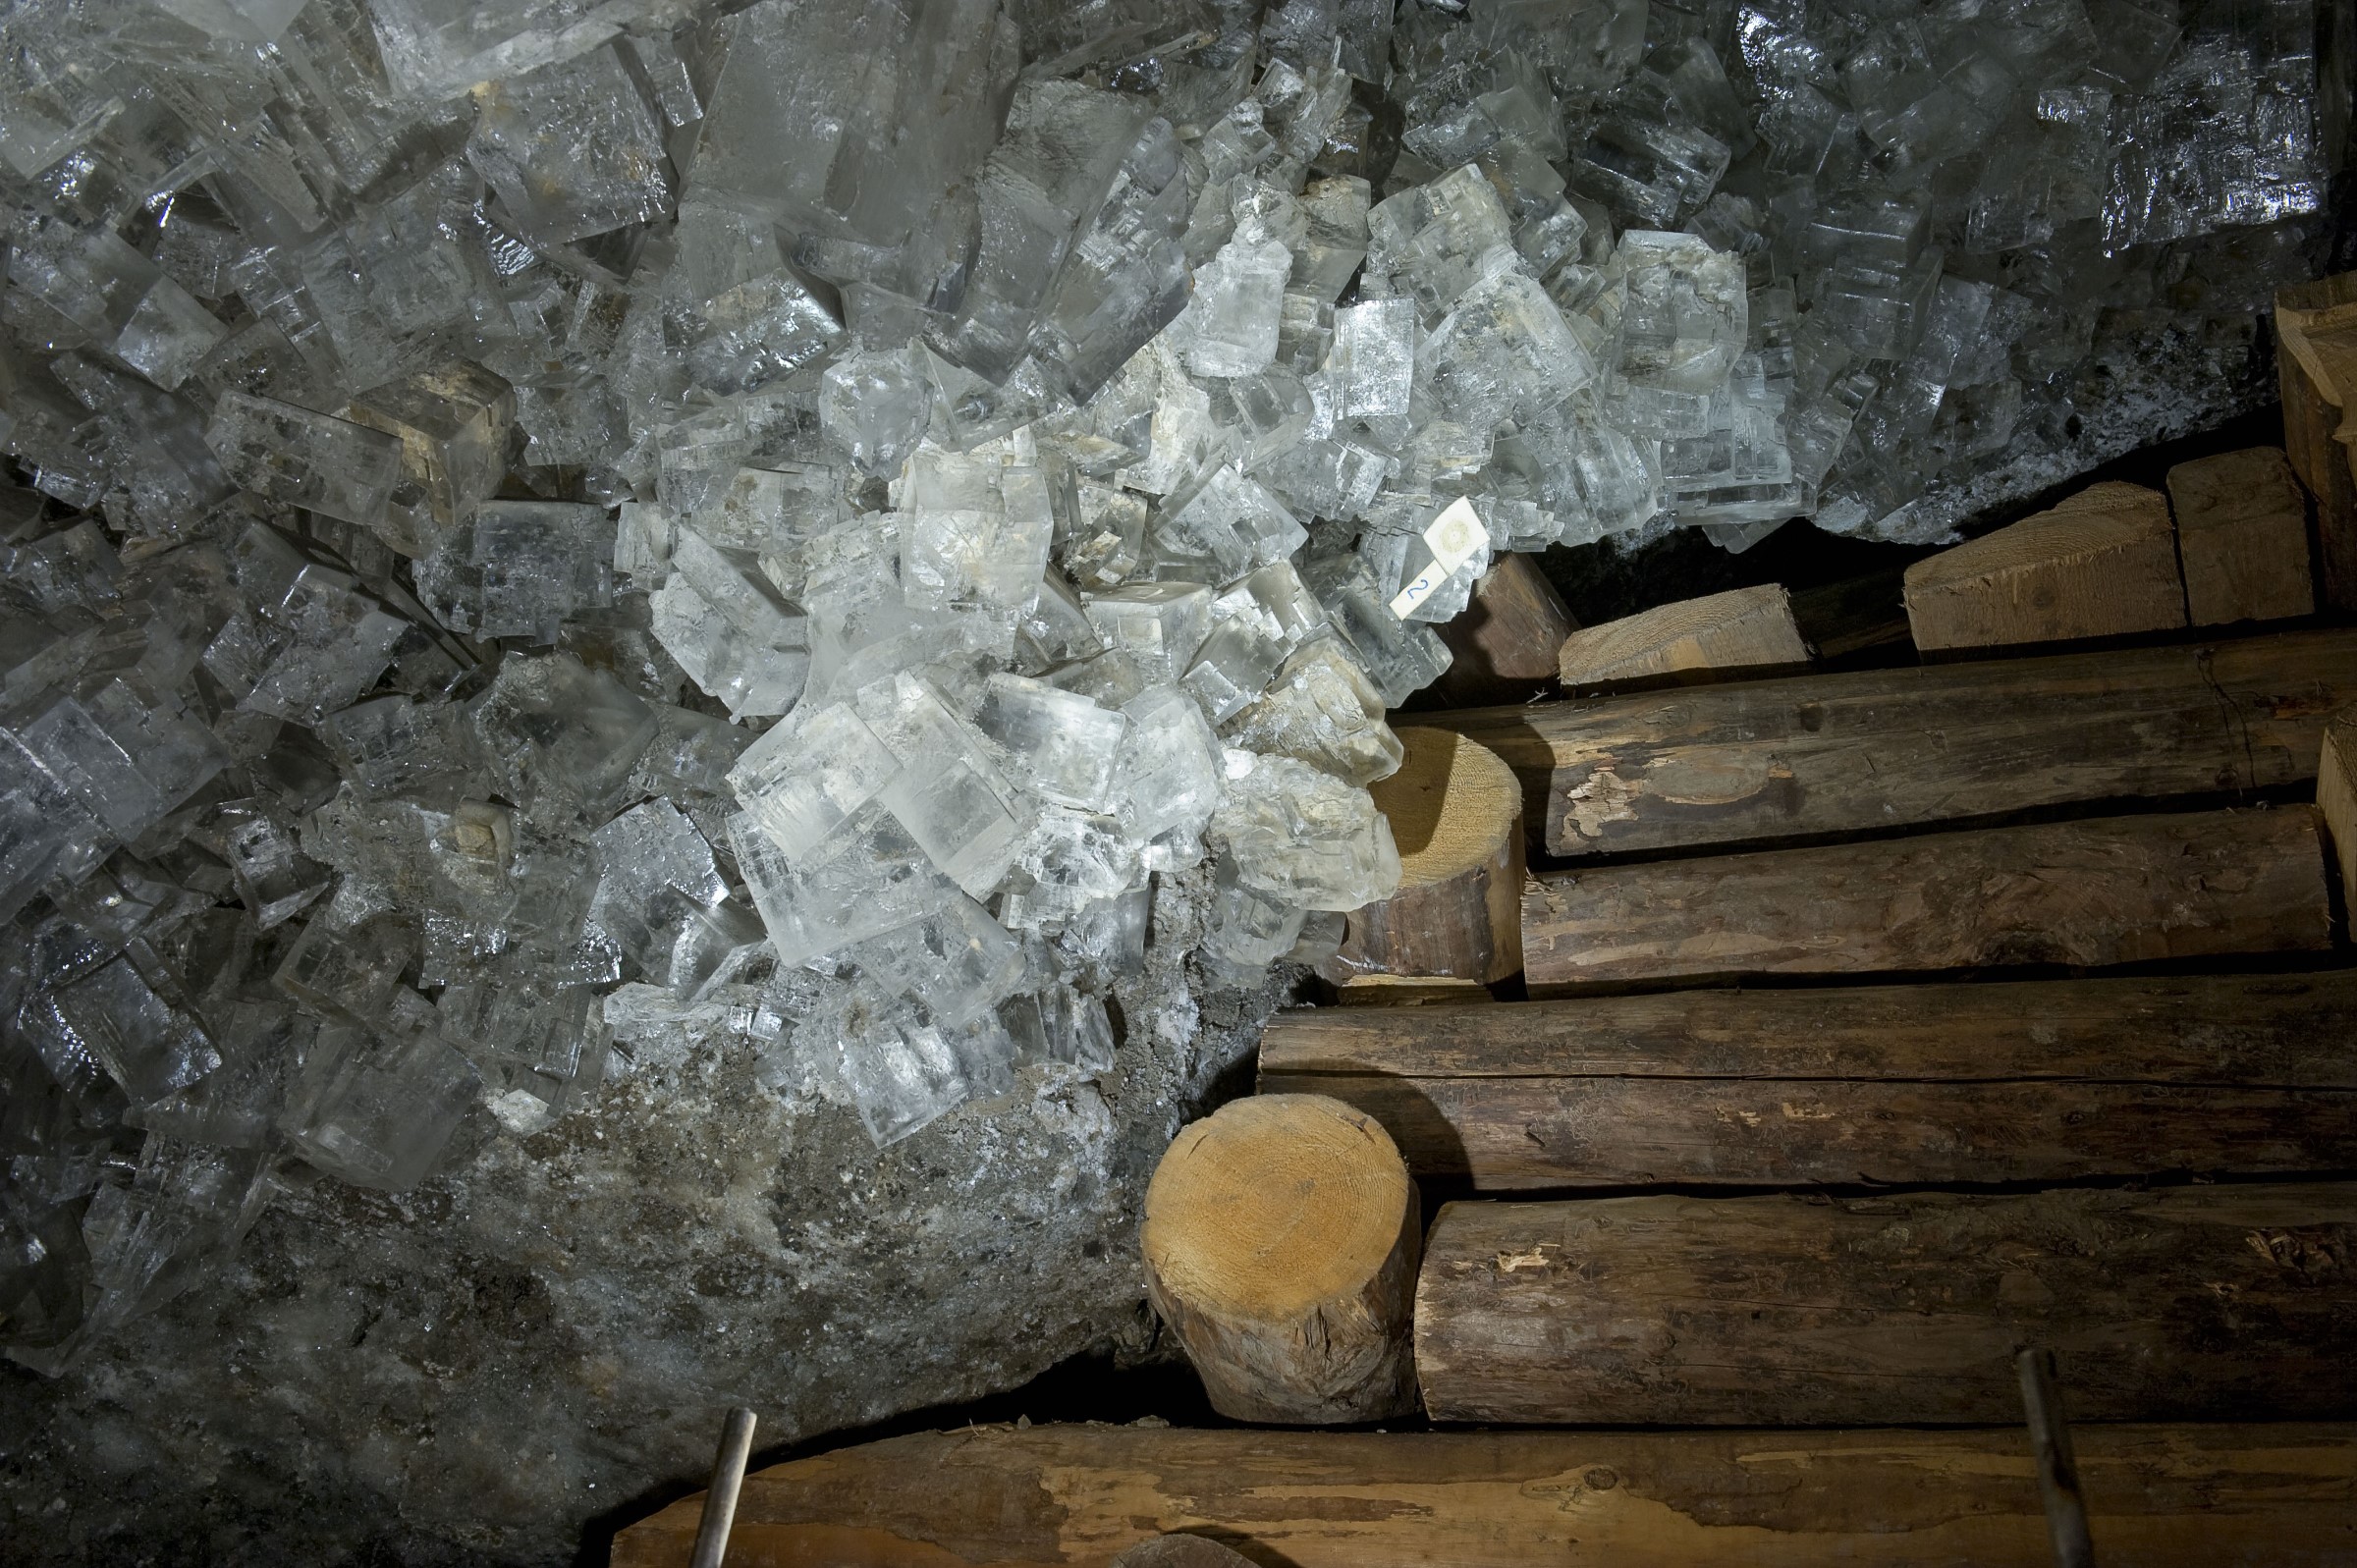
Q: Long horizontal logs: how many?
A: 5